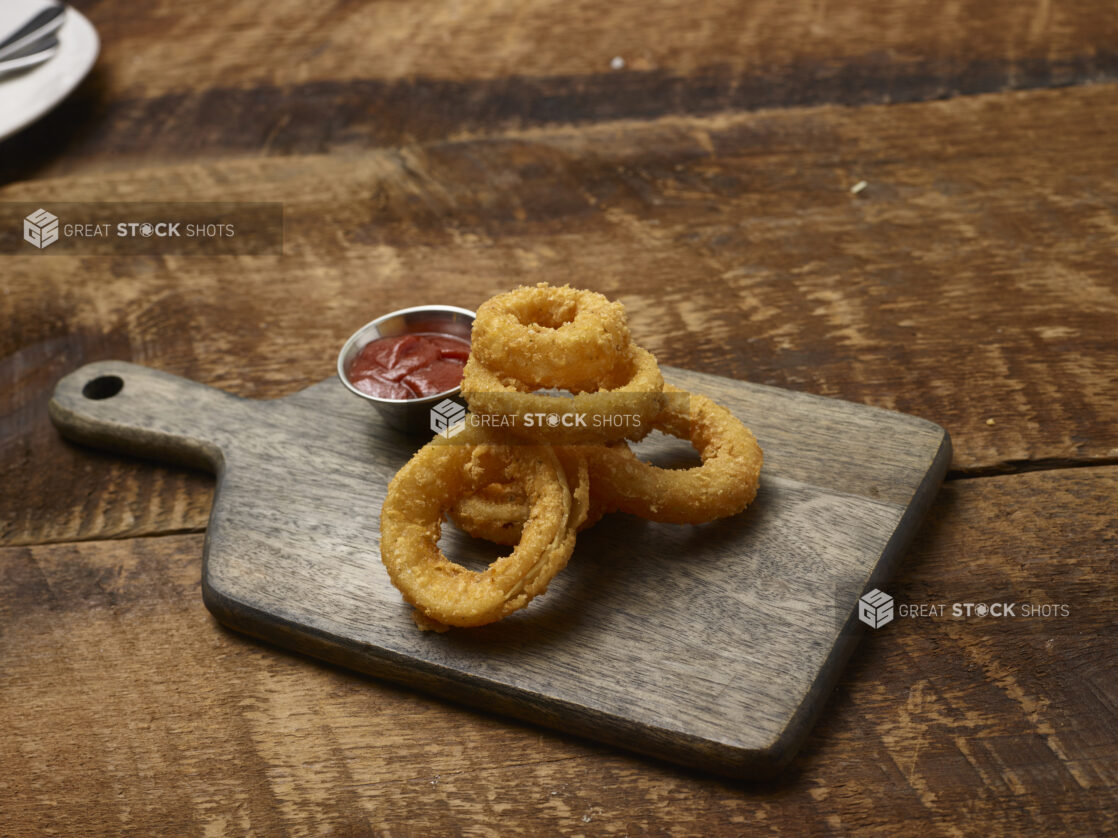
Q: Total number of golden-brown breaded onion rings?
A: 5